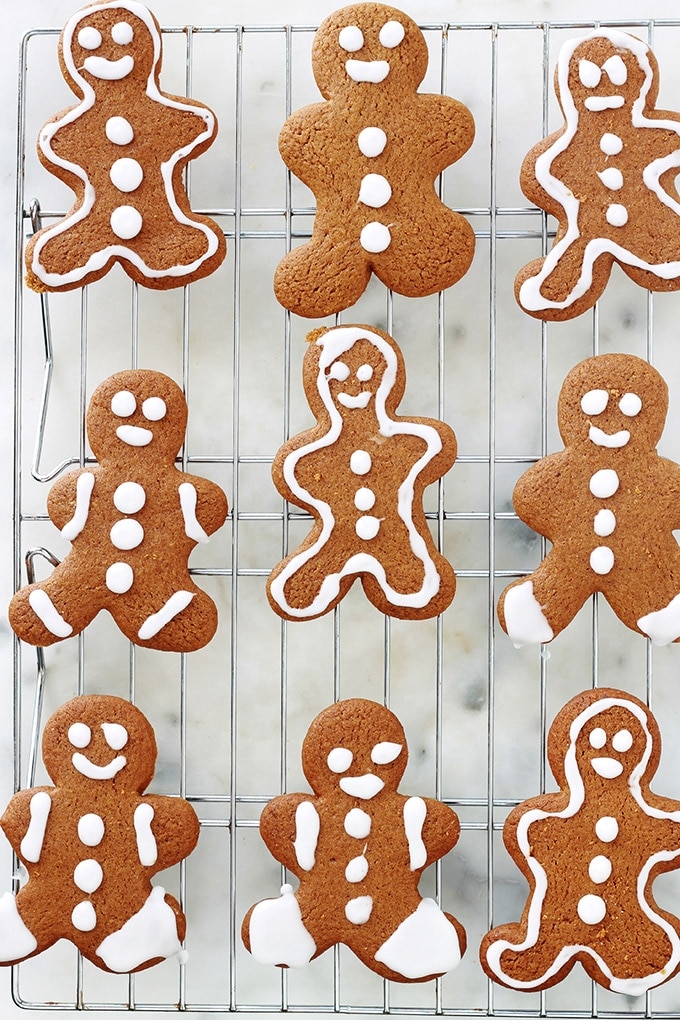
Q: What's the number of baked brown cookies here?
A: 9